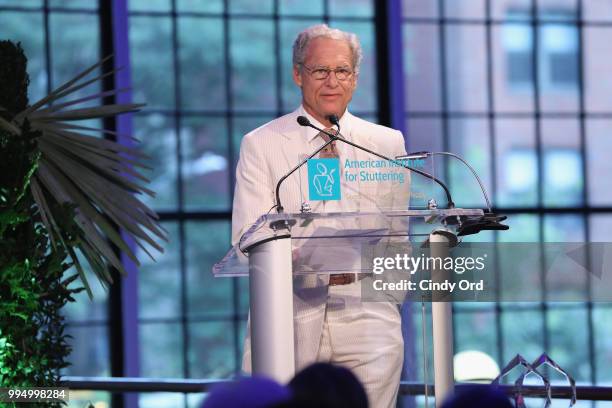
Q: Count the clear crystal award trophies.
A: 2